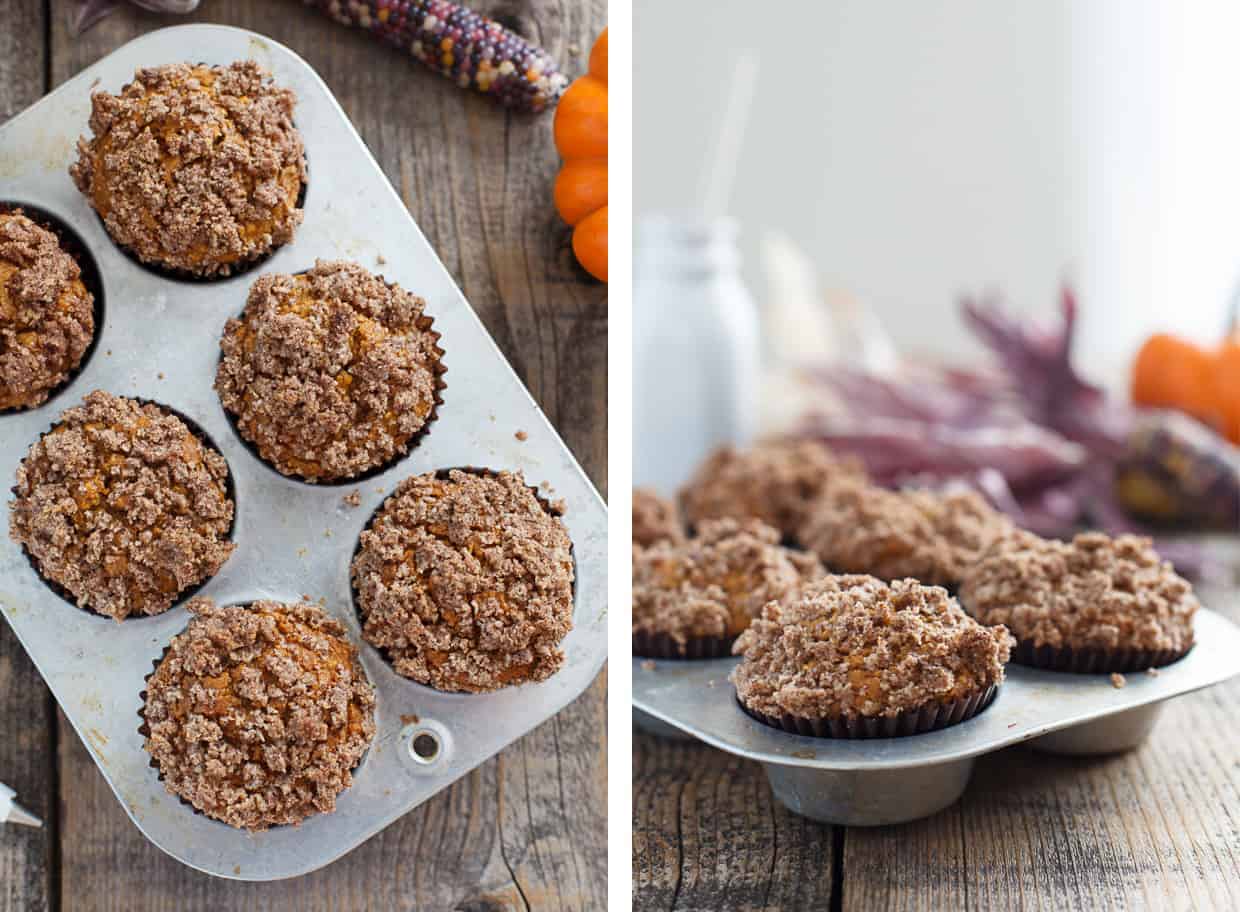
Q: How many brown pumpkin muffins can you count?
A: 12